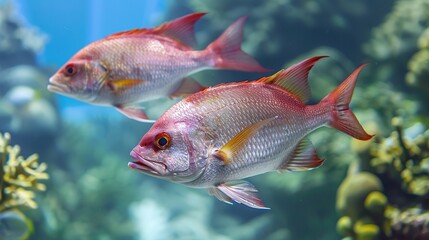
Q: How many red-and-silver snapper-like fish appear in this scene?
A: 2